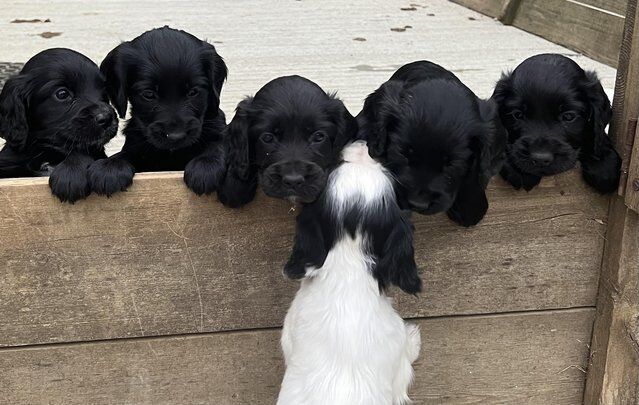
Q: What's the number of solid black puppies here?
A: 5